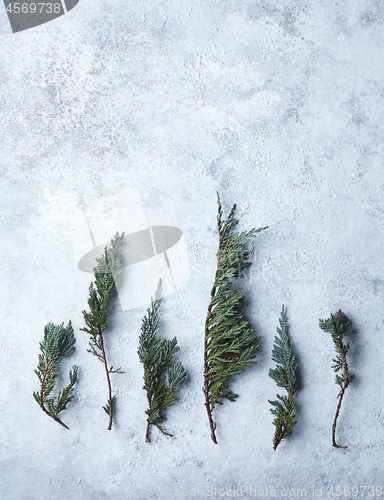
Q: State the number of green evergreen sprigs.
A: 6